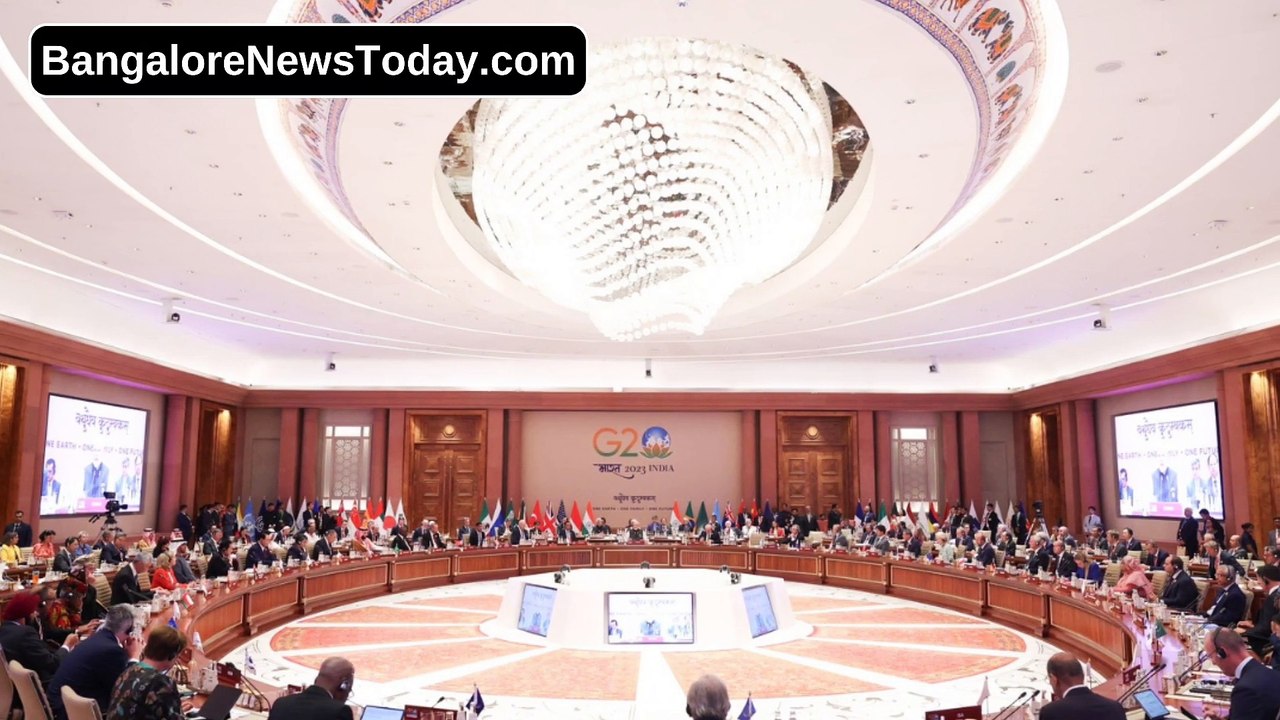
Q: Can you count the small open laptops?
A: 3